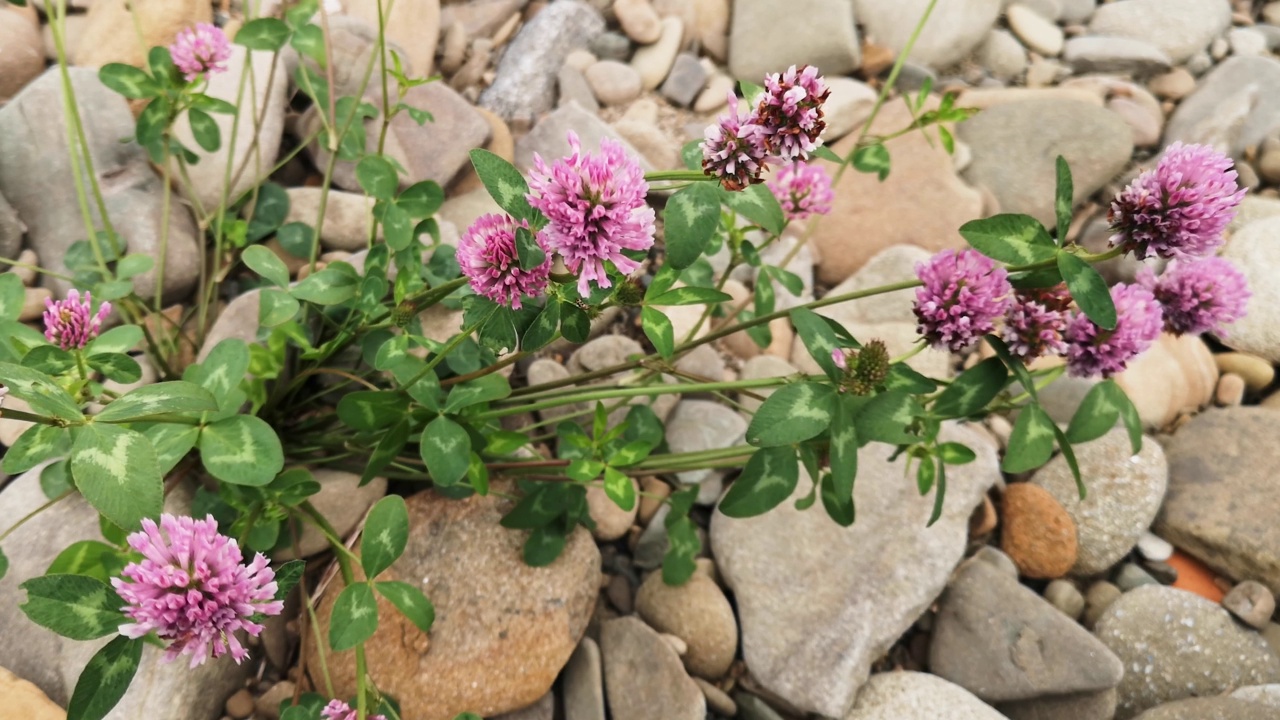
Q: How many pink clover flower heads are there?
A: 14